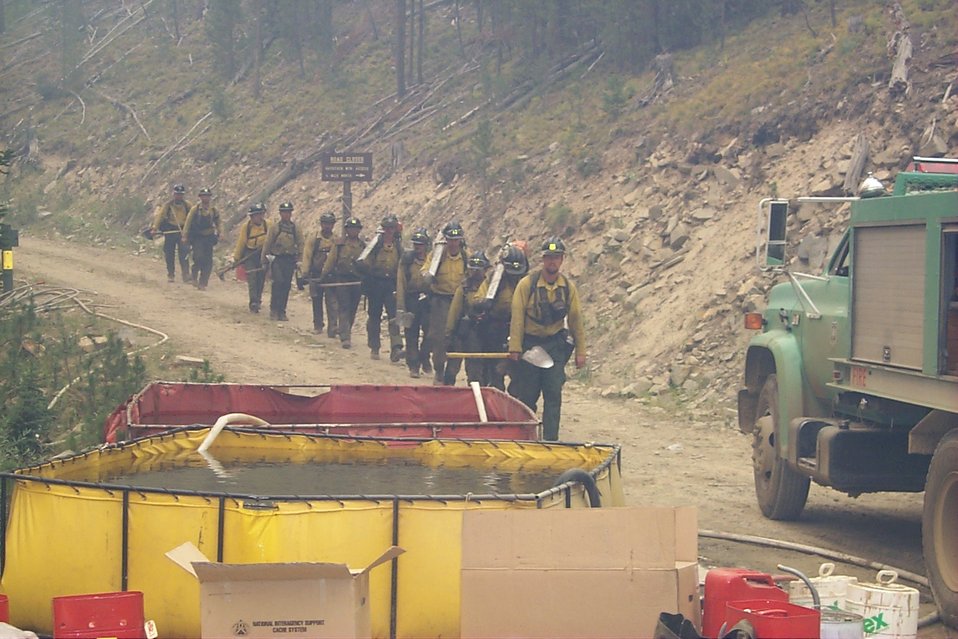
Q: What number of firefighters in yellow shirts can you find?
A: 12